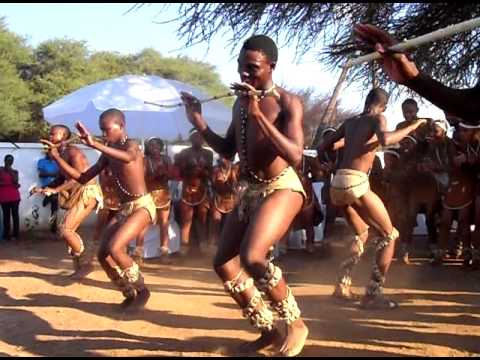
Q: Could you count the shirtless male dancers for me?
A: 4